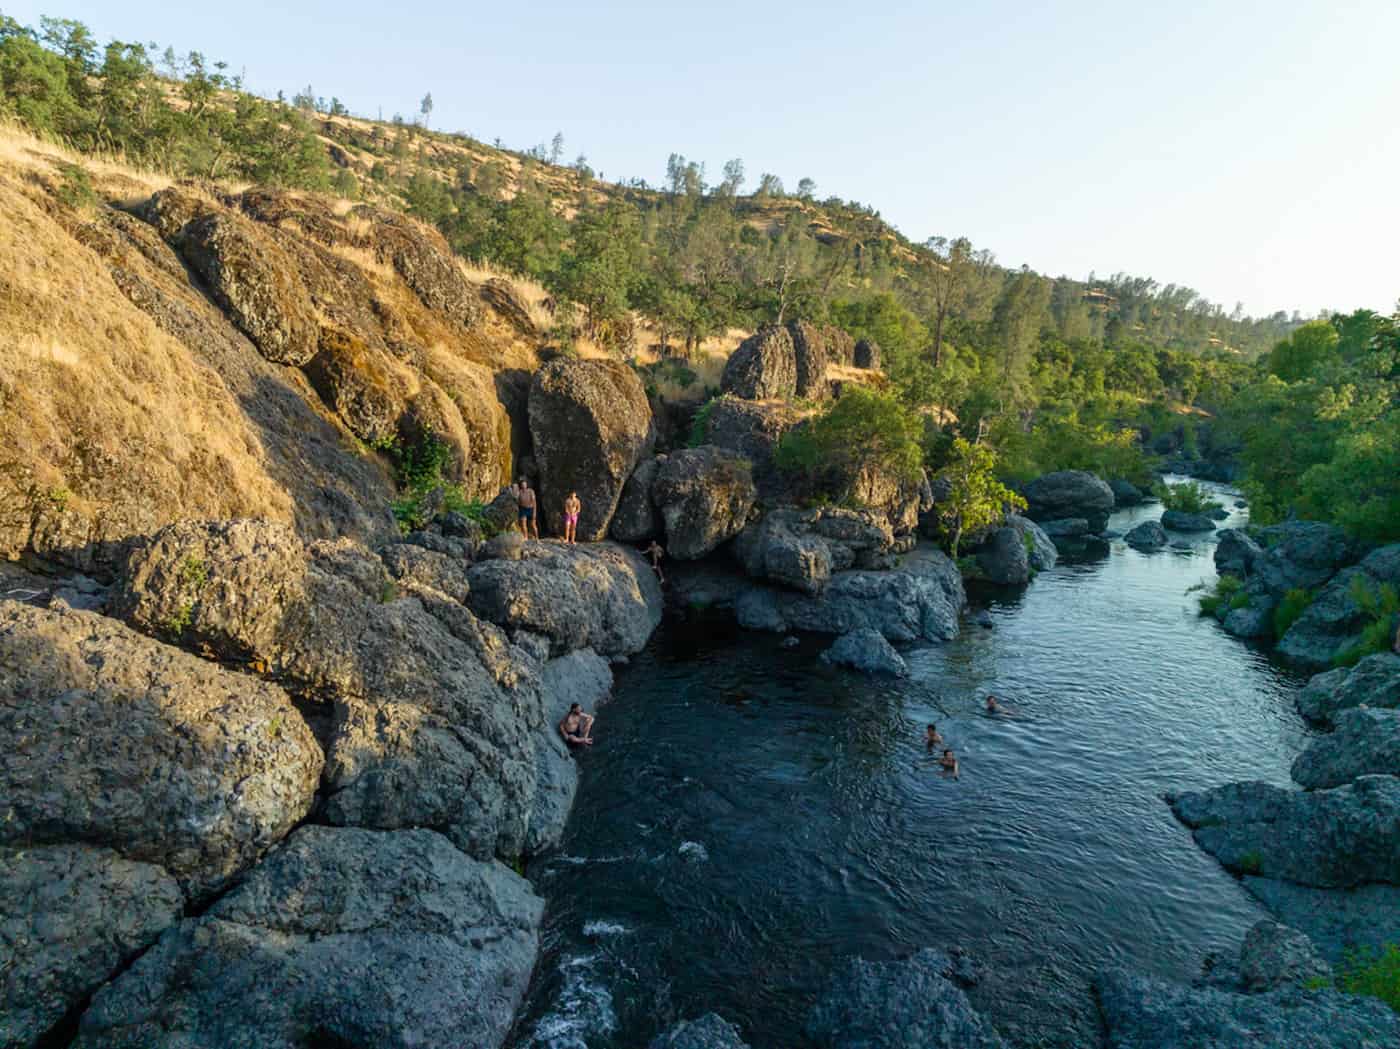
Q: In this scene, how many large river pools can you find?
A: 1